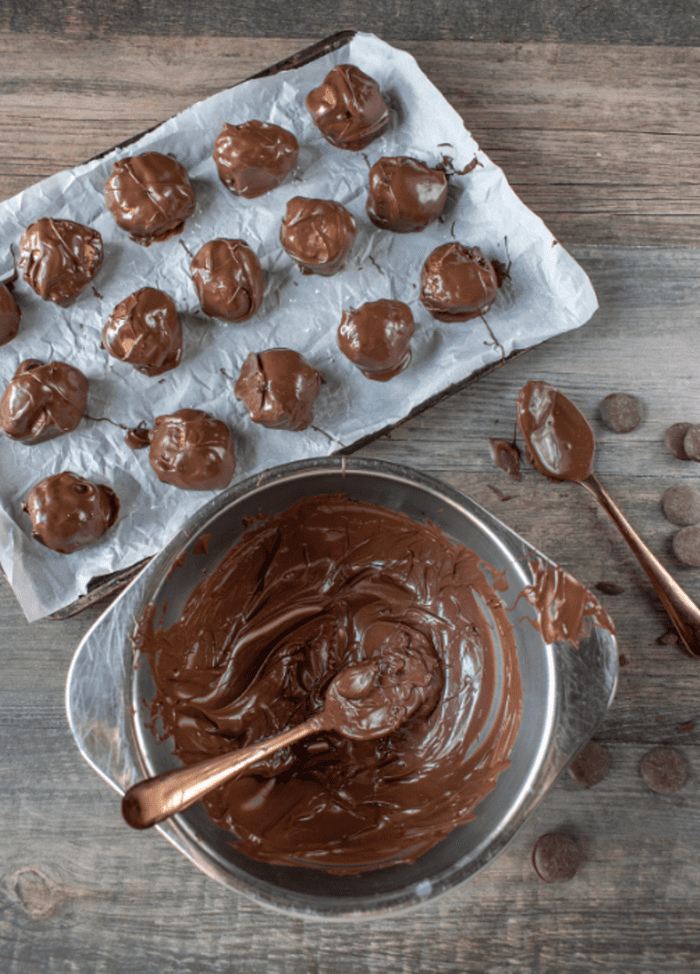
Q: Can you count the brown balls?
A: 15